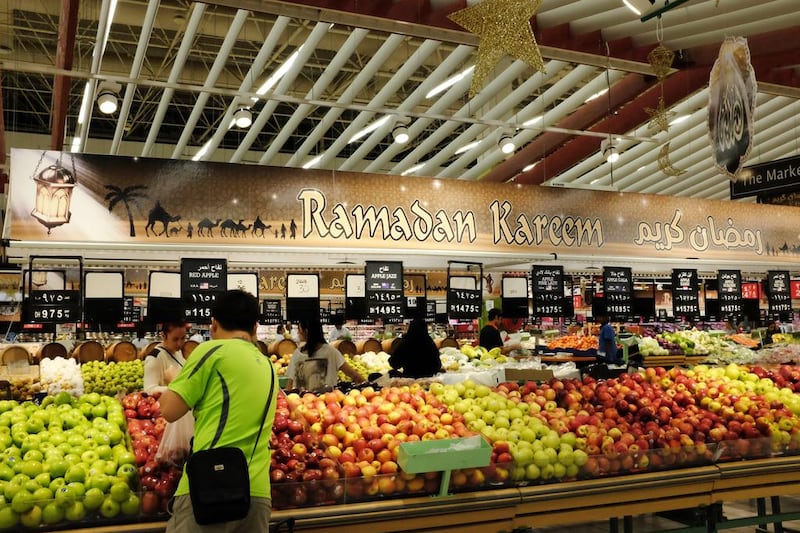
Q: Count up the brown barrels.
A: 12